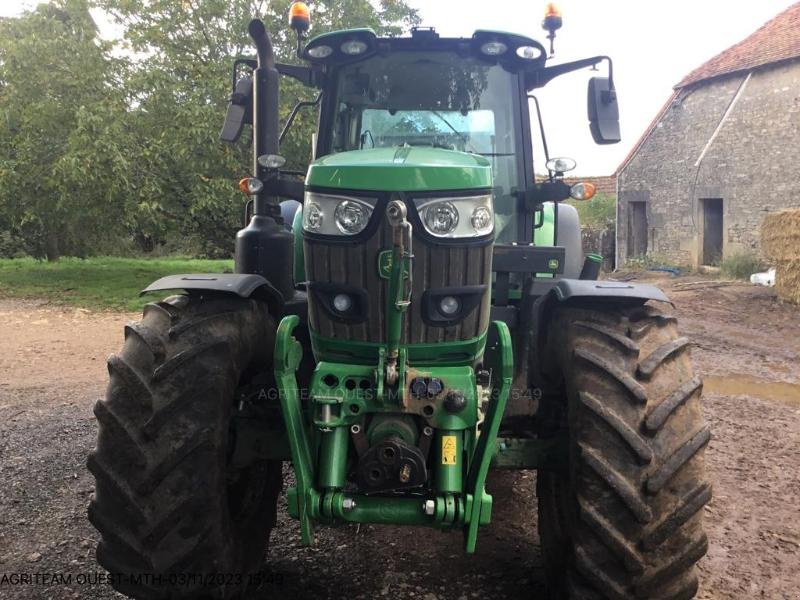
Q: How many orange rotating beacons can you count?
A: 2